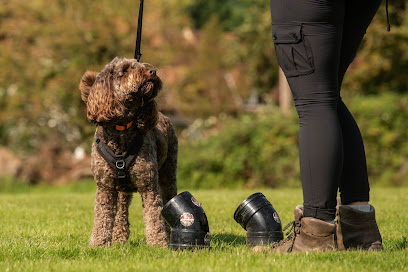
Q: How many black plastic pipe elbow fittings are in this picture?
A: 2